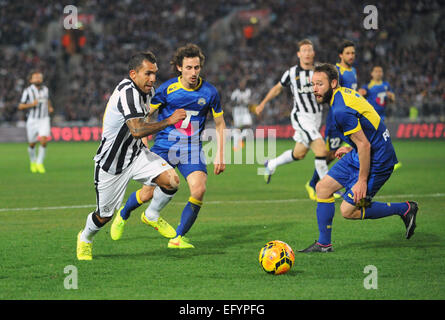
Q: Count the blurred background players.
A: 5